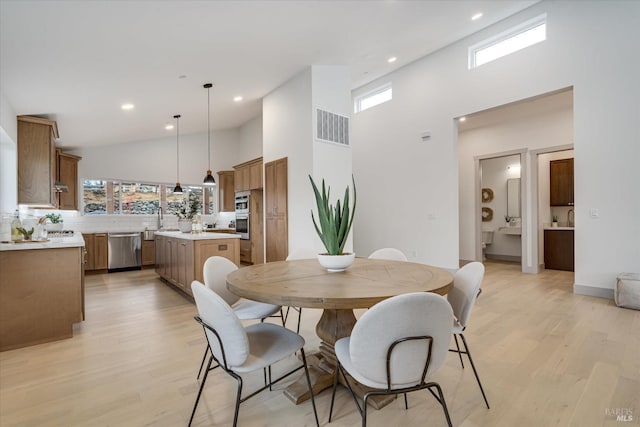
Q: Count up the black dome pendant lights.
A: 2